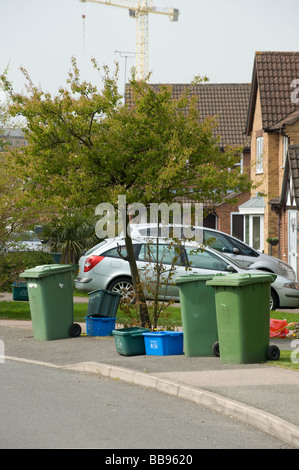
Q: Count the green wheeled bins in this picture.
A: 3